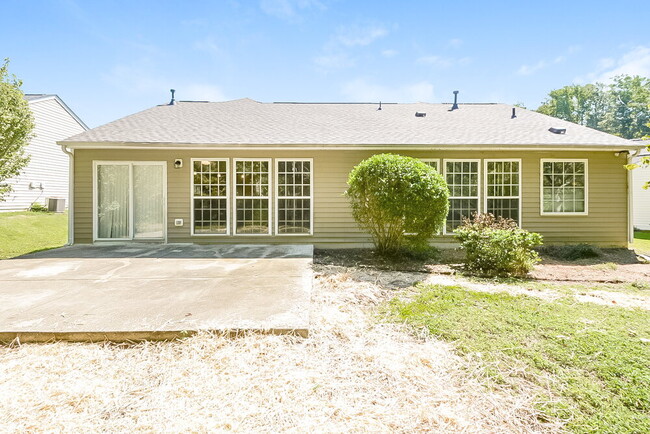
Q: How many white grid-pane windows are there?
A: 7